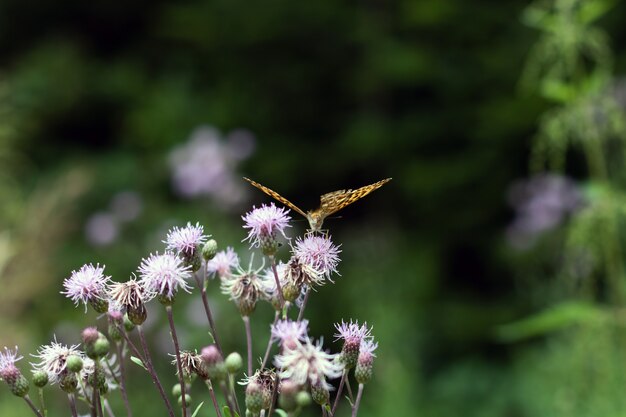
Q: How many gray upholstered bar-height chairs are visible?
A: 0